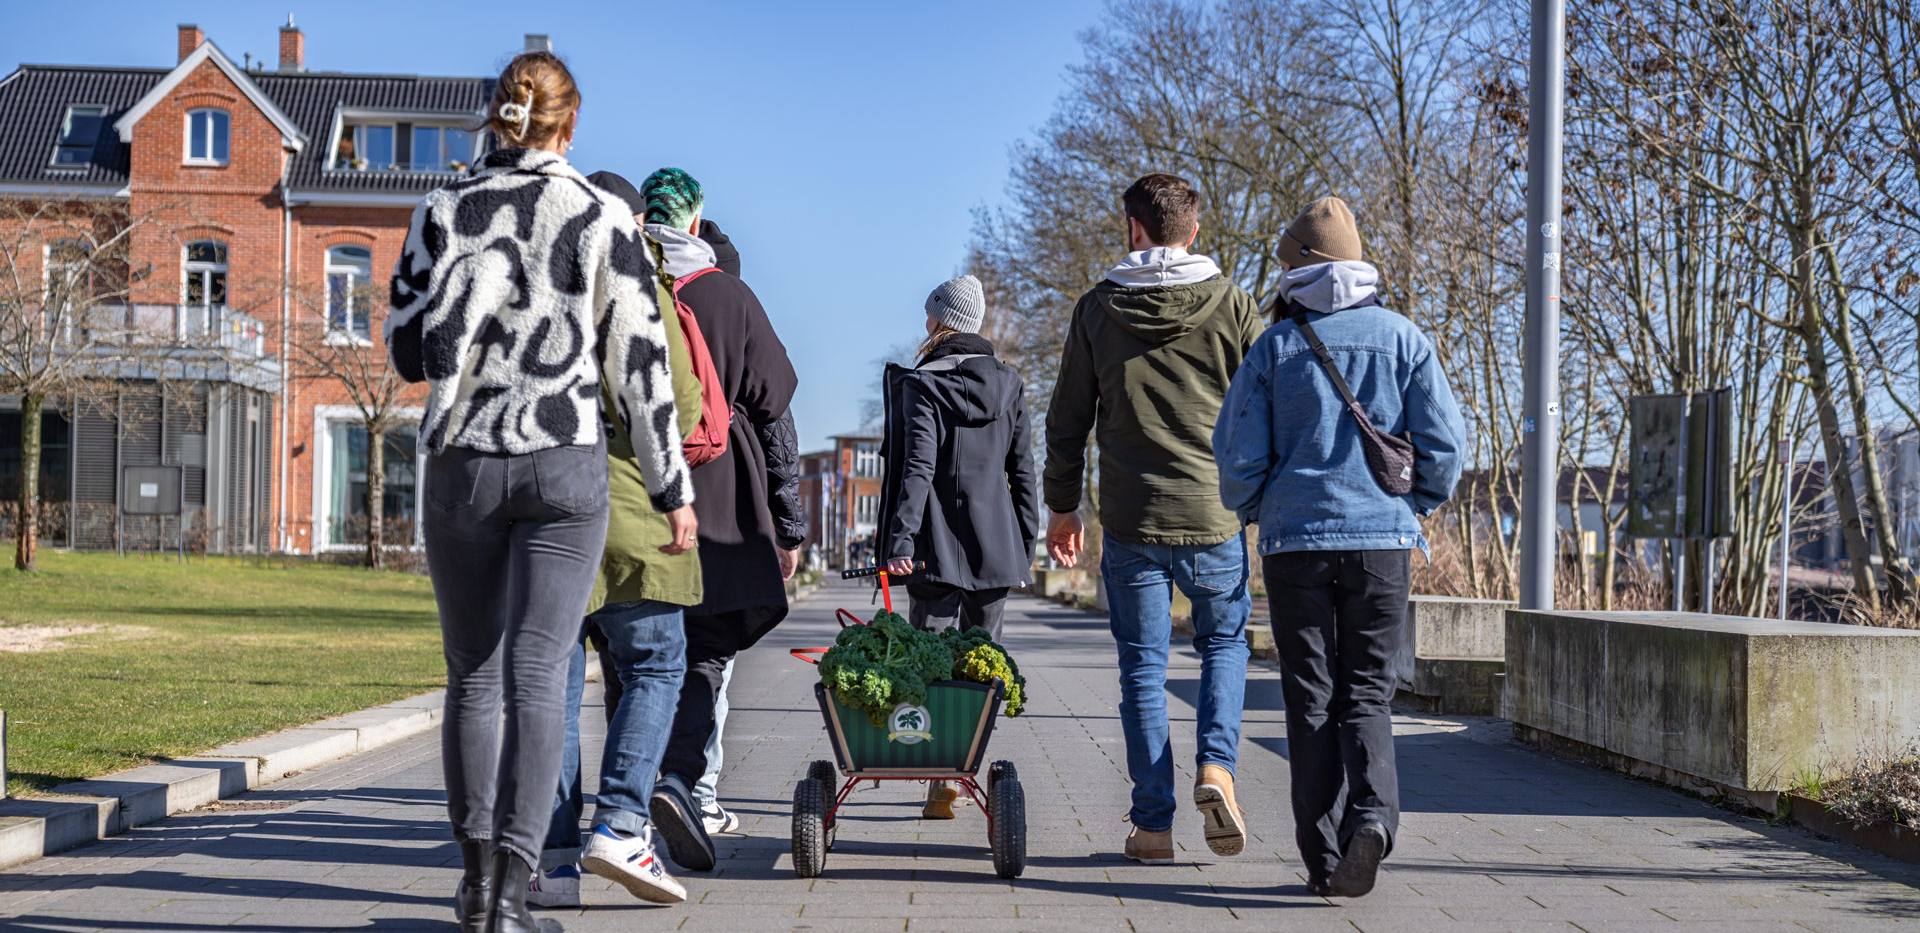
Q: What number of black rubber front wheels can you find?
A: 2